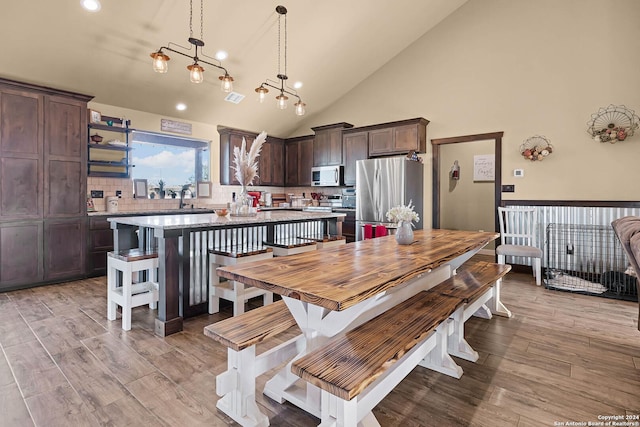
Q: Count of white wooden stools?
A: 4